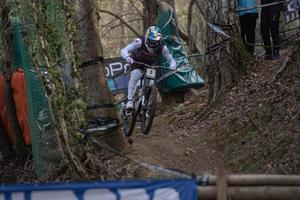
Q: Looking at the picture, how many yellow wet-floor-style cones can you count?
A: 0